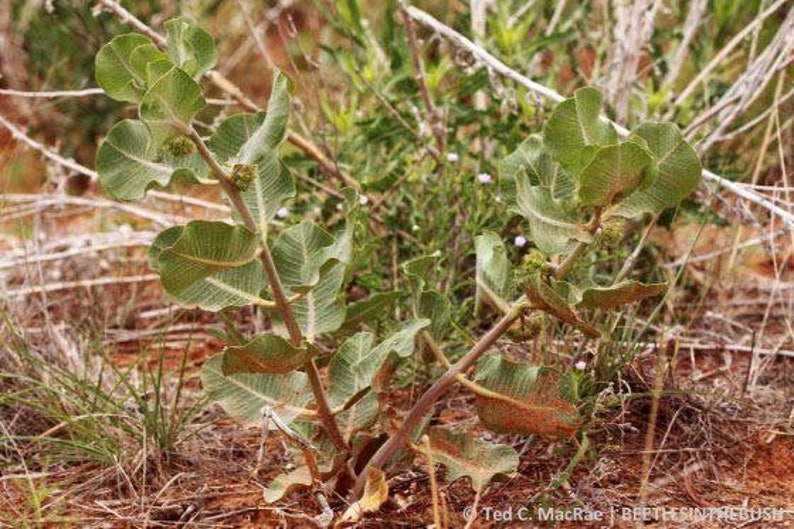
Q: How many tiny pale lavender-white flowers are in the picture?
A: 6